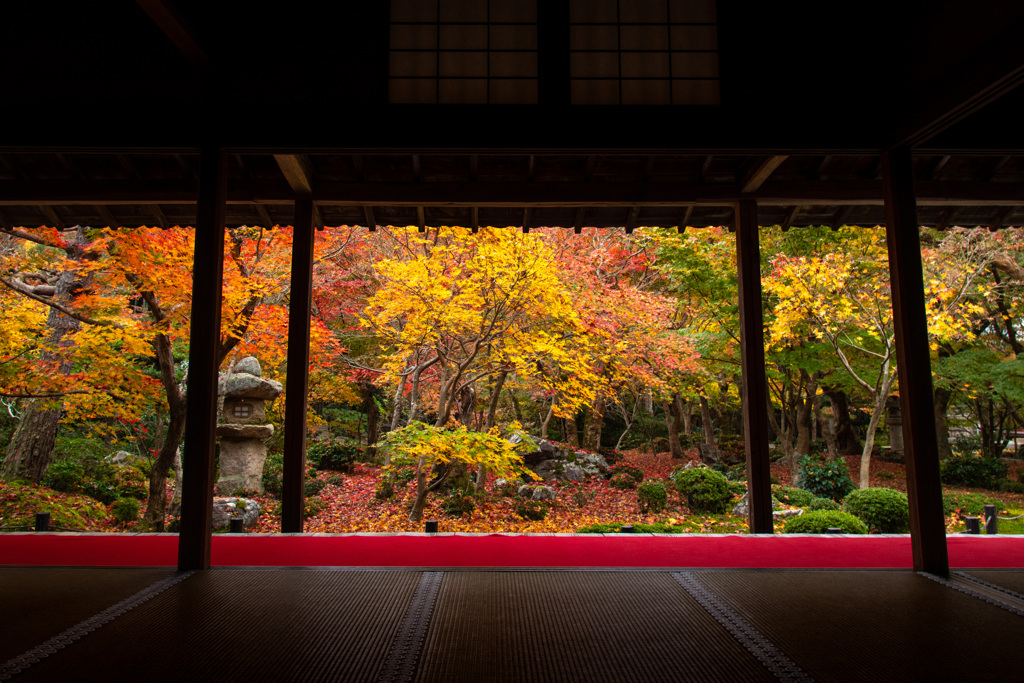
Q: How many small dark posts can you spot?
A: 7